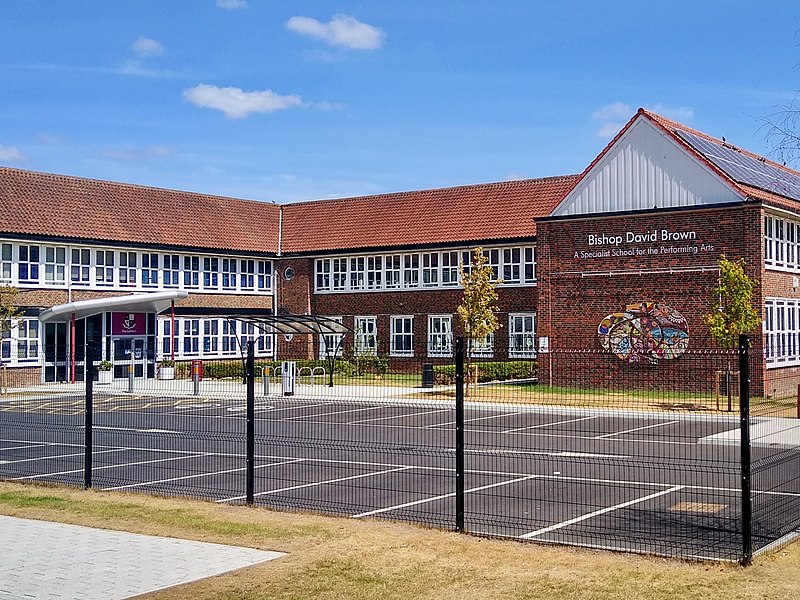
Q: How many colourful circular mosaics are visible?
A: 1